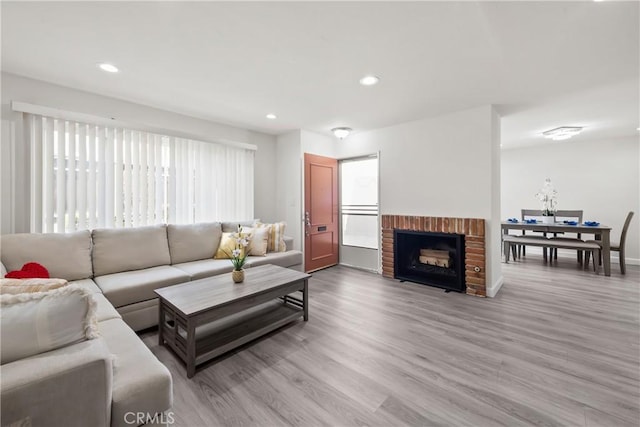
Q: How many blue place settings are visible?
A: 4